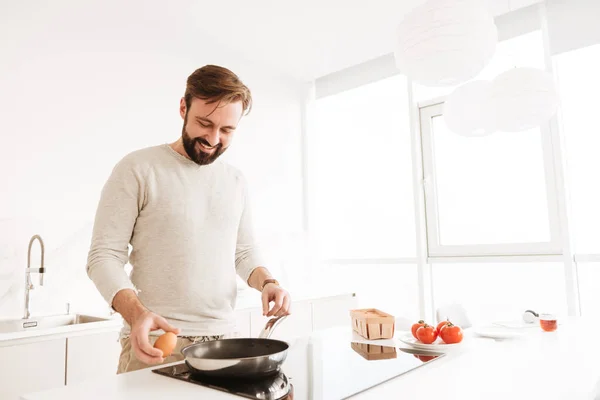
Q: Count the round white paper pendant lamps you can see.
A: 3